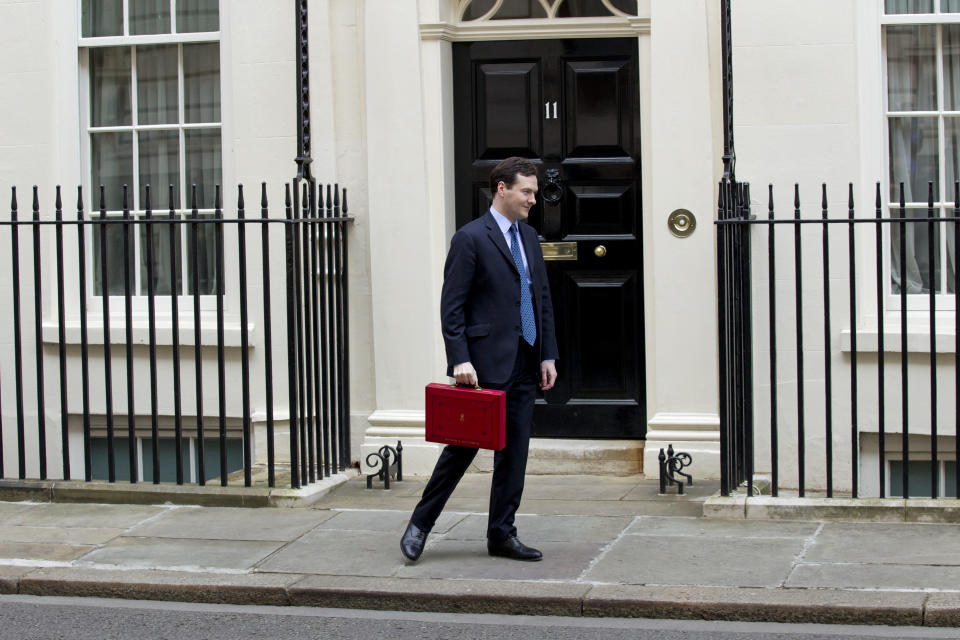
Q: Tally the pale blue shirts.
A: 1